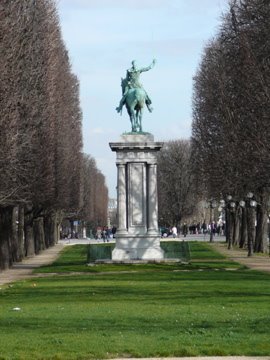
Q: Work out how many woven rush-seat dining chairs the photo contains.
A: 0